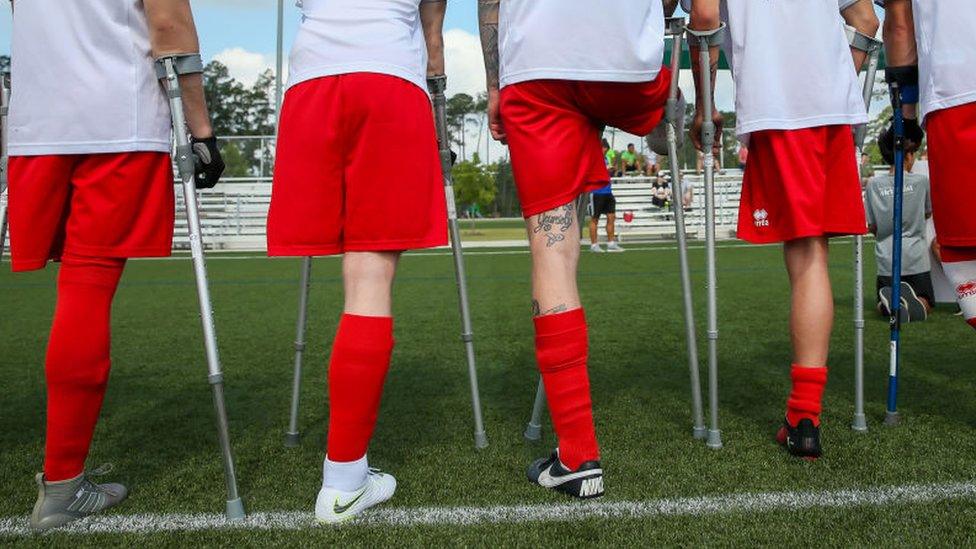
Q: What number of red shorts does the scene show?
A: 5